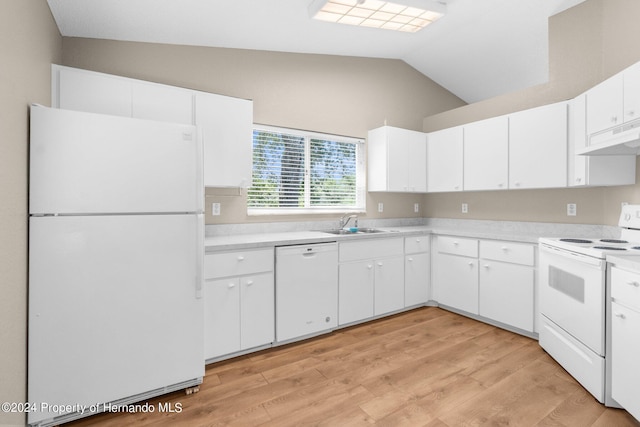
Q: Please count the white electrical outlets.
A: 5